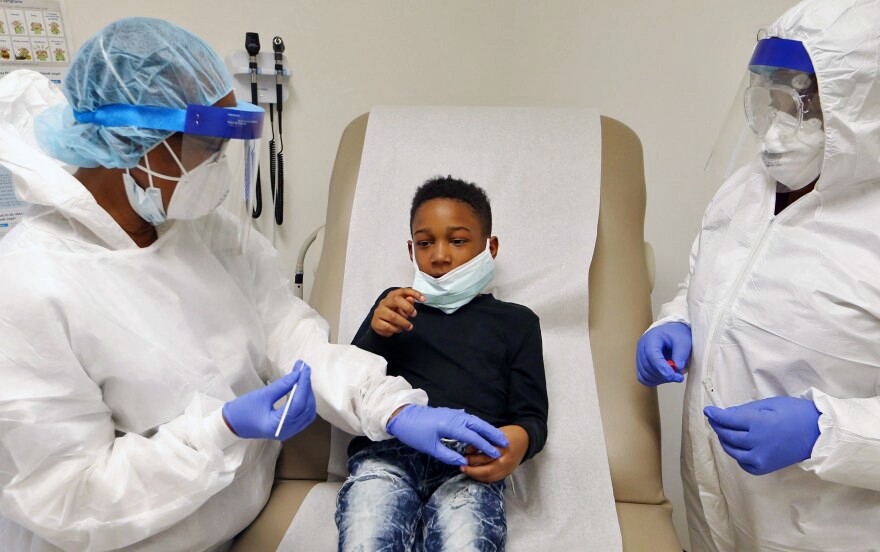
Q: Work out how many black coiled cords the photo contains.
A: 2